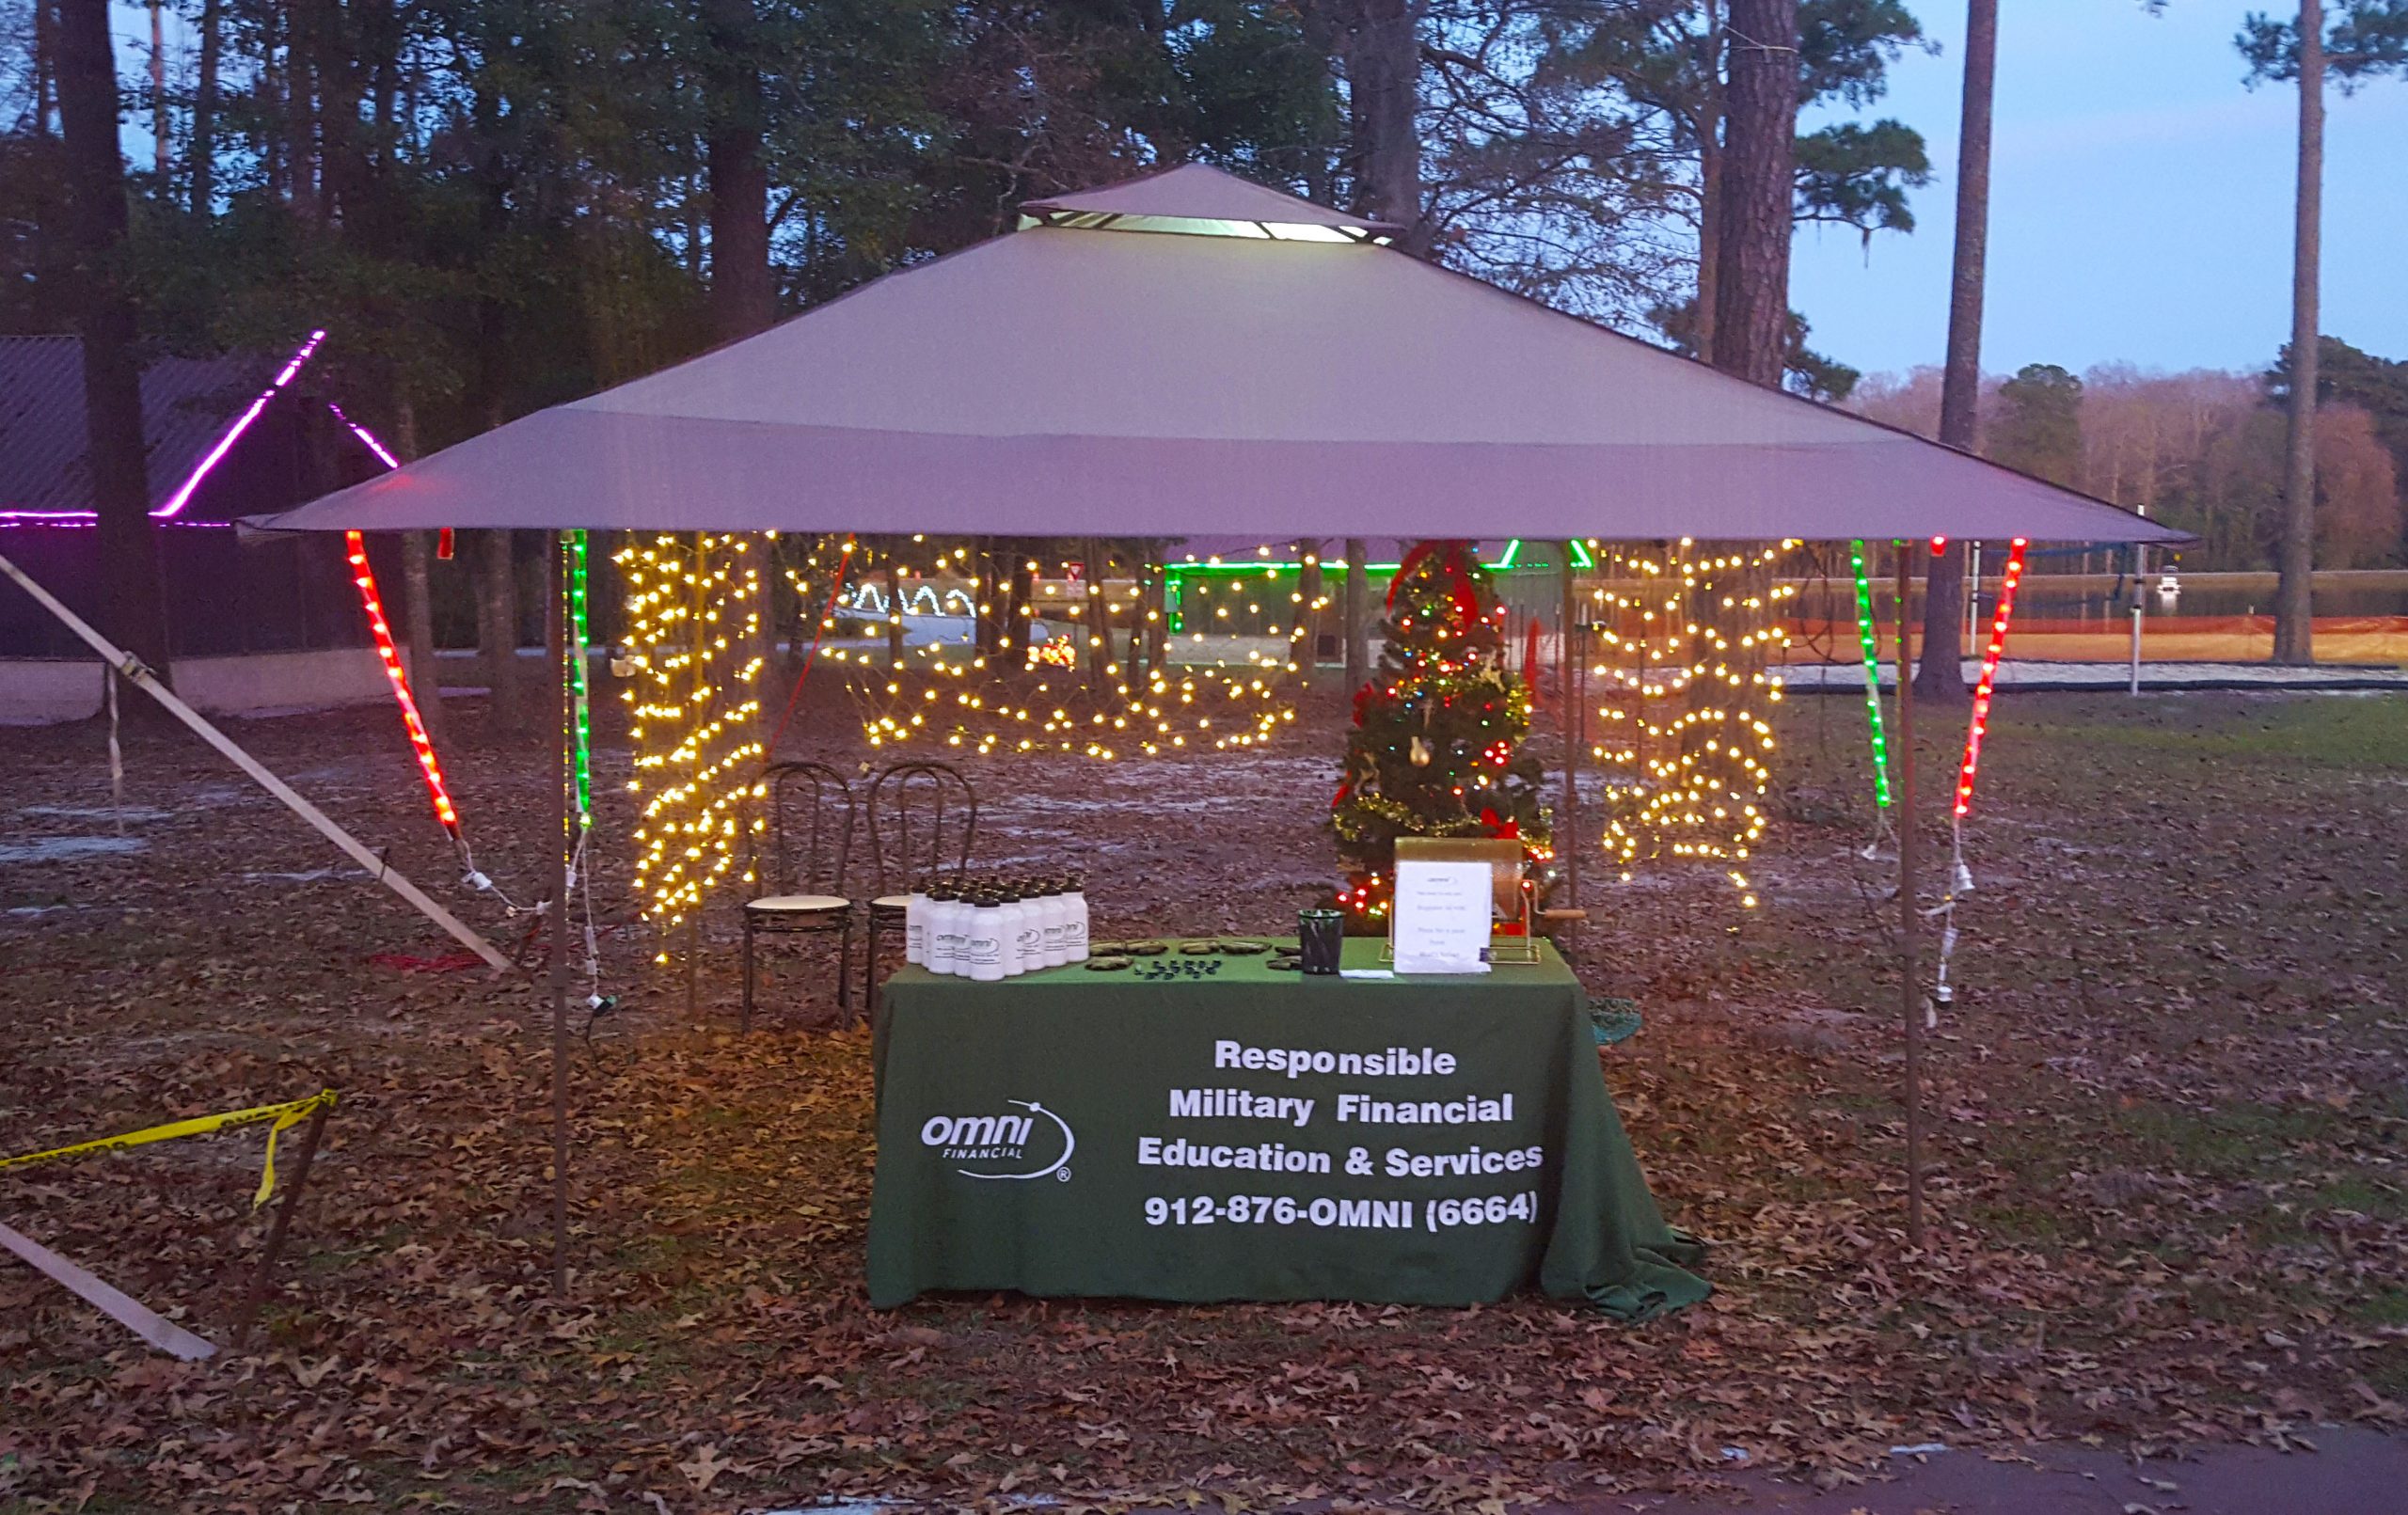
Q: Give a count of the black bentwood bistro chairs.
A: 2